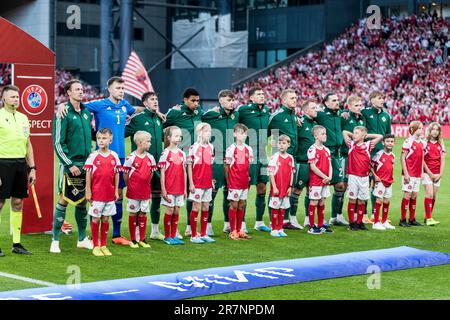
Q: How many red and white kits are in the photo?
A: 11